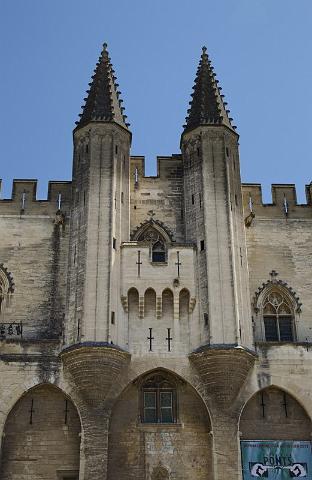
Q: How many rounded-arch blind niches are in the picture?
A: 4